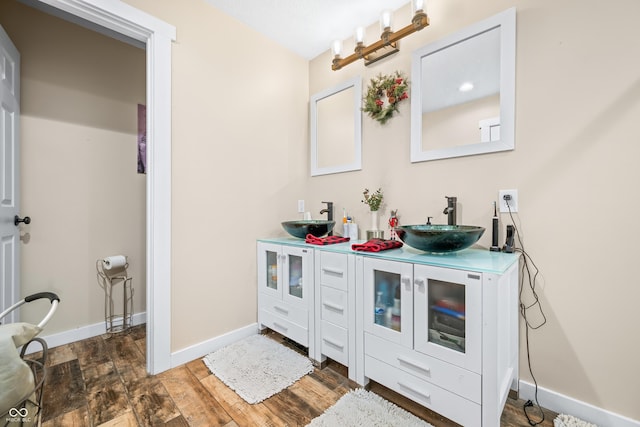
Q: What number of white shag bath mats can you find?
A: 3